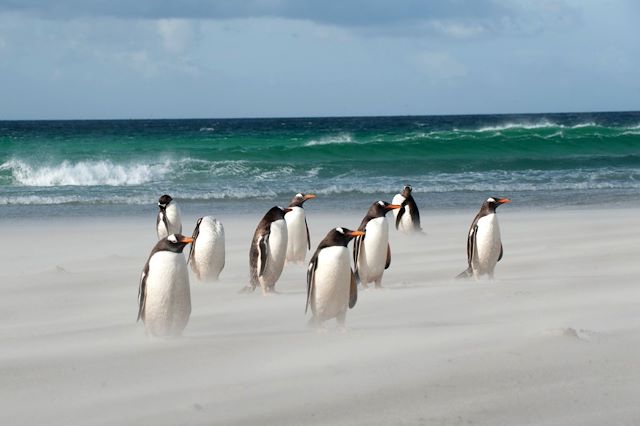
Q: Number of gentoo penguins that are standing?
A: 9